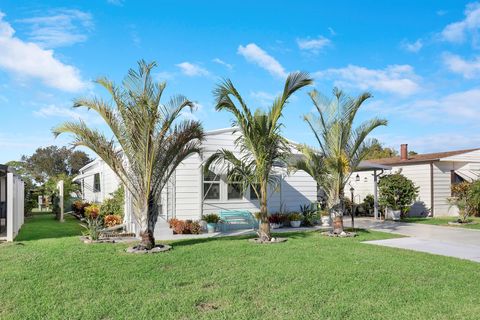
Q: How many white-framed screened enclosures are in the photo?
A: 1